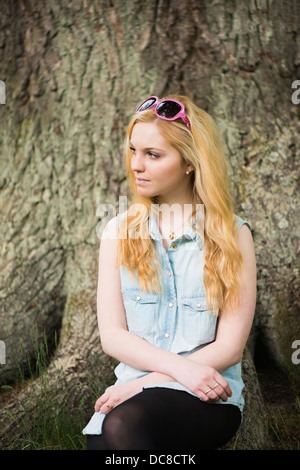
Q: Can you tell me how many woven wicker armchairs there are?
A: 0